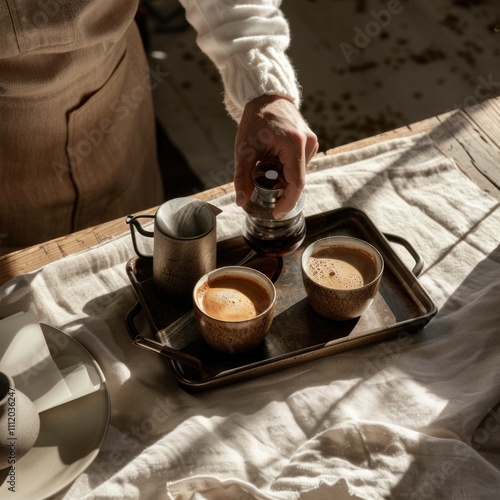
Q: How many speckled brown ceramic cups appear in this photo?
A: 2